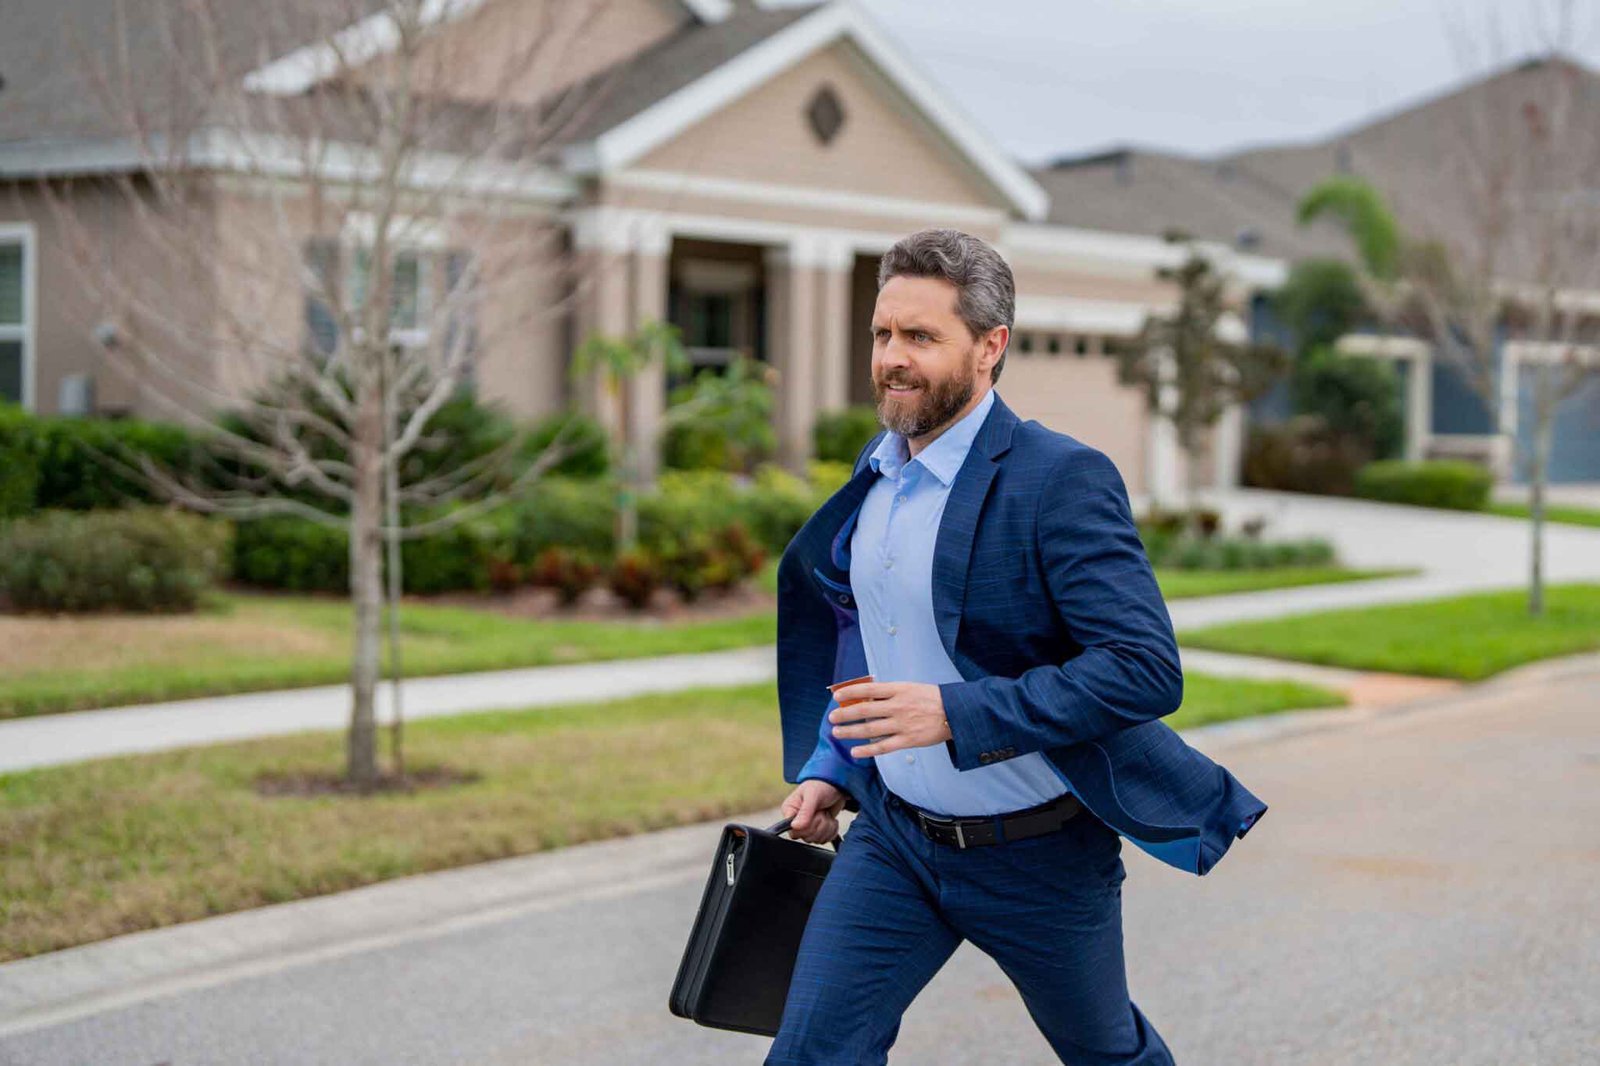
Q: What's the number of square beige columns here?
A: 4